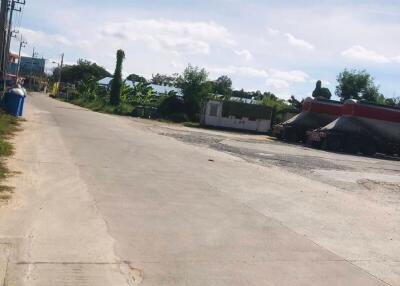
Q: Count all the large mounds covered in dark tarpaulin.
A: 2